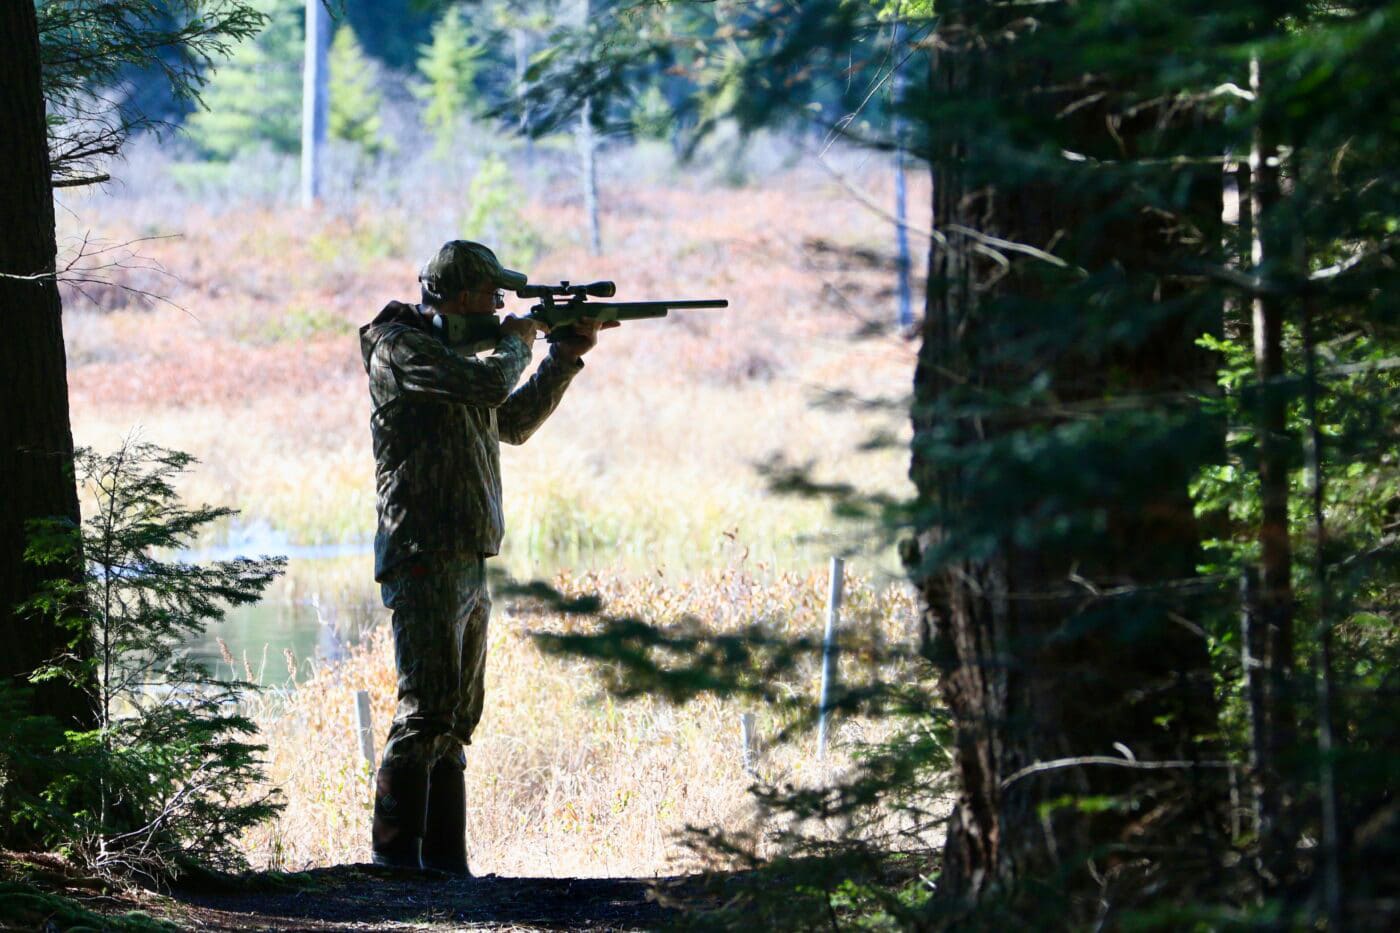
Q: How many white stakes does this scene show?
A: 3